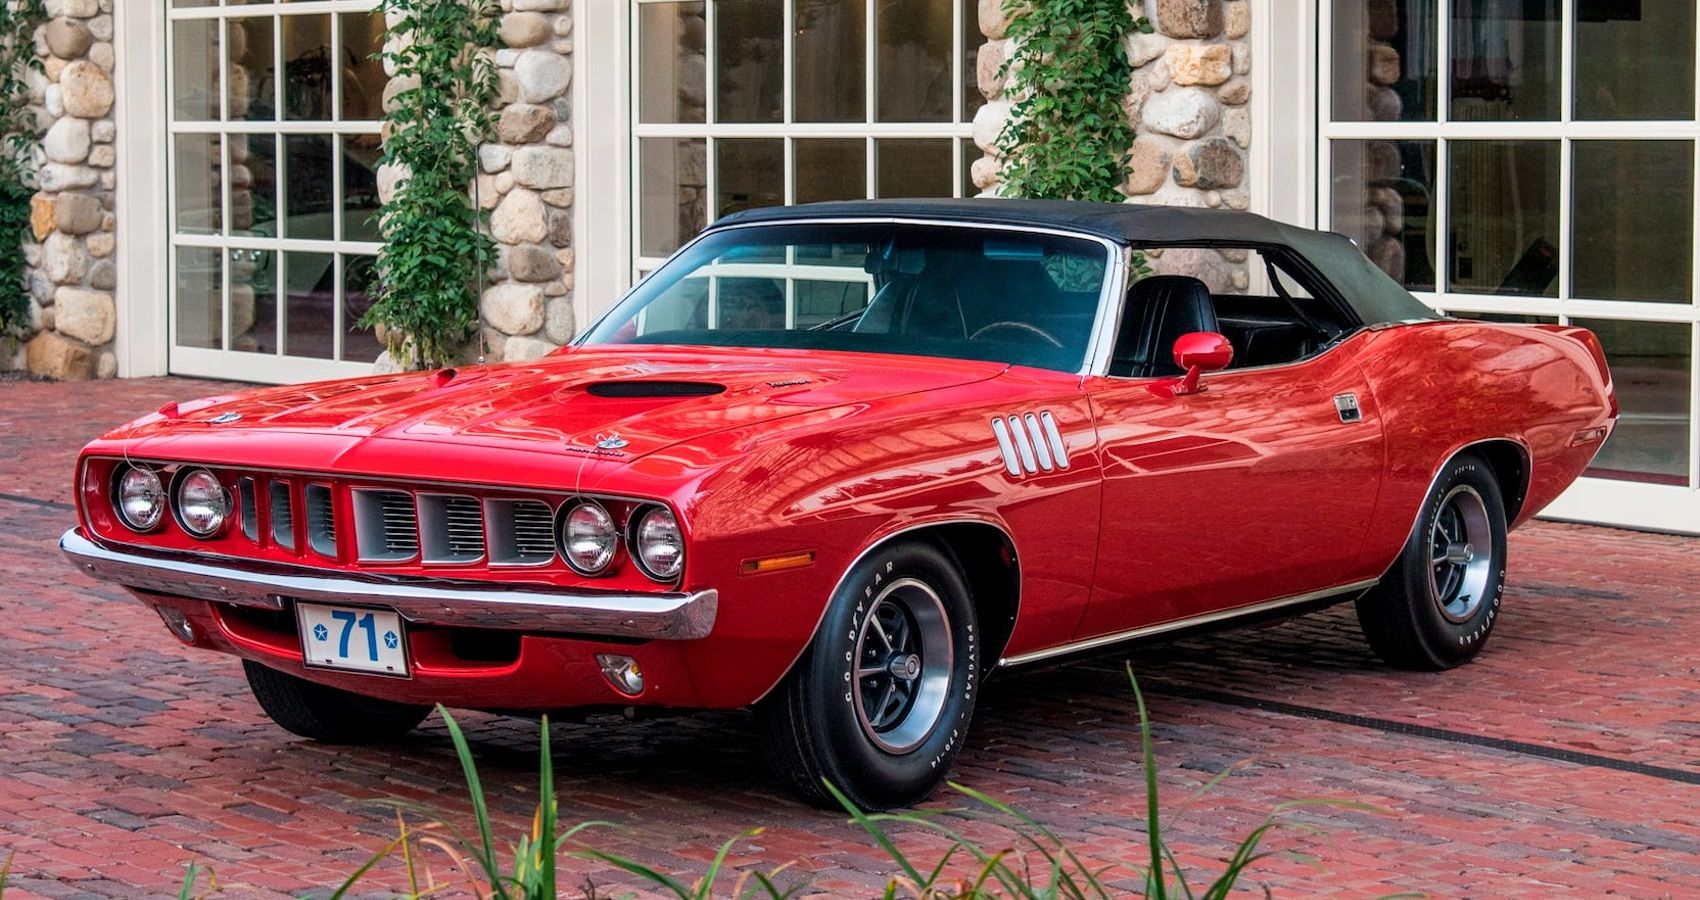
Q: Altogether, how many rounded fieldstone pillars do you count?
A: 3